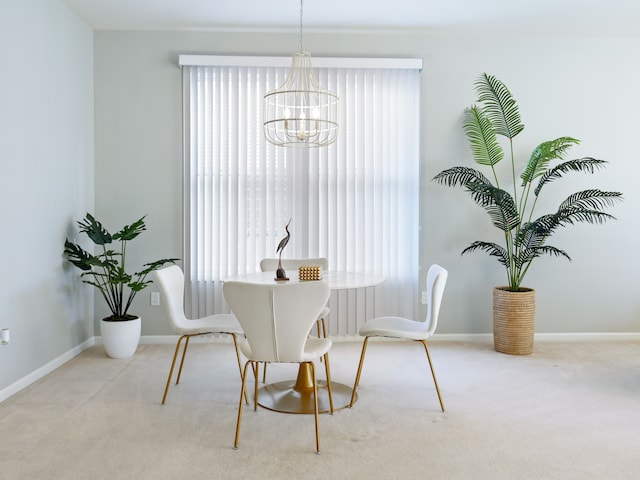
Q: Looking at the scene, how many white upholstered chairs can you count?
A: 4